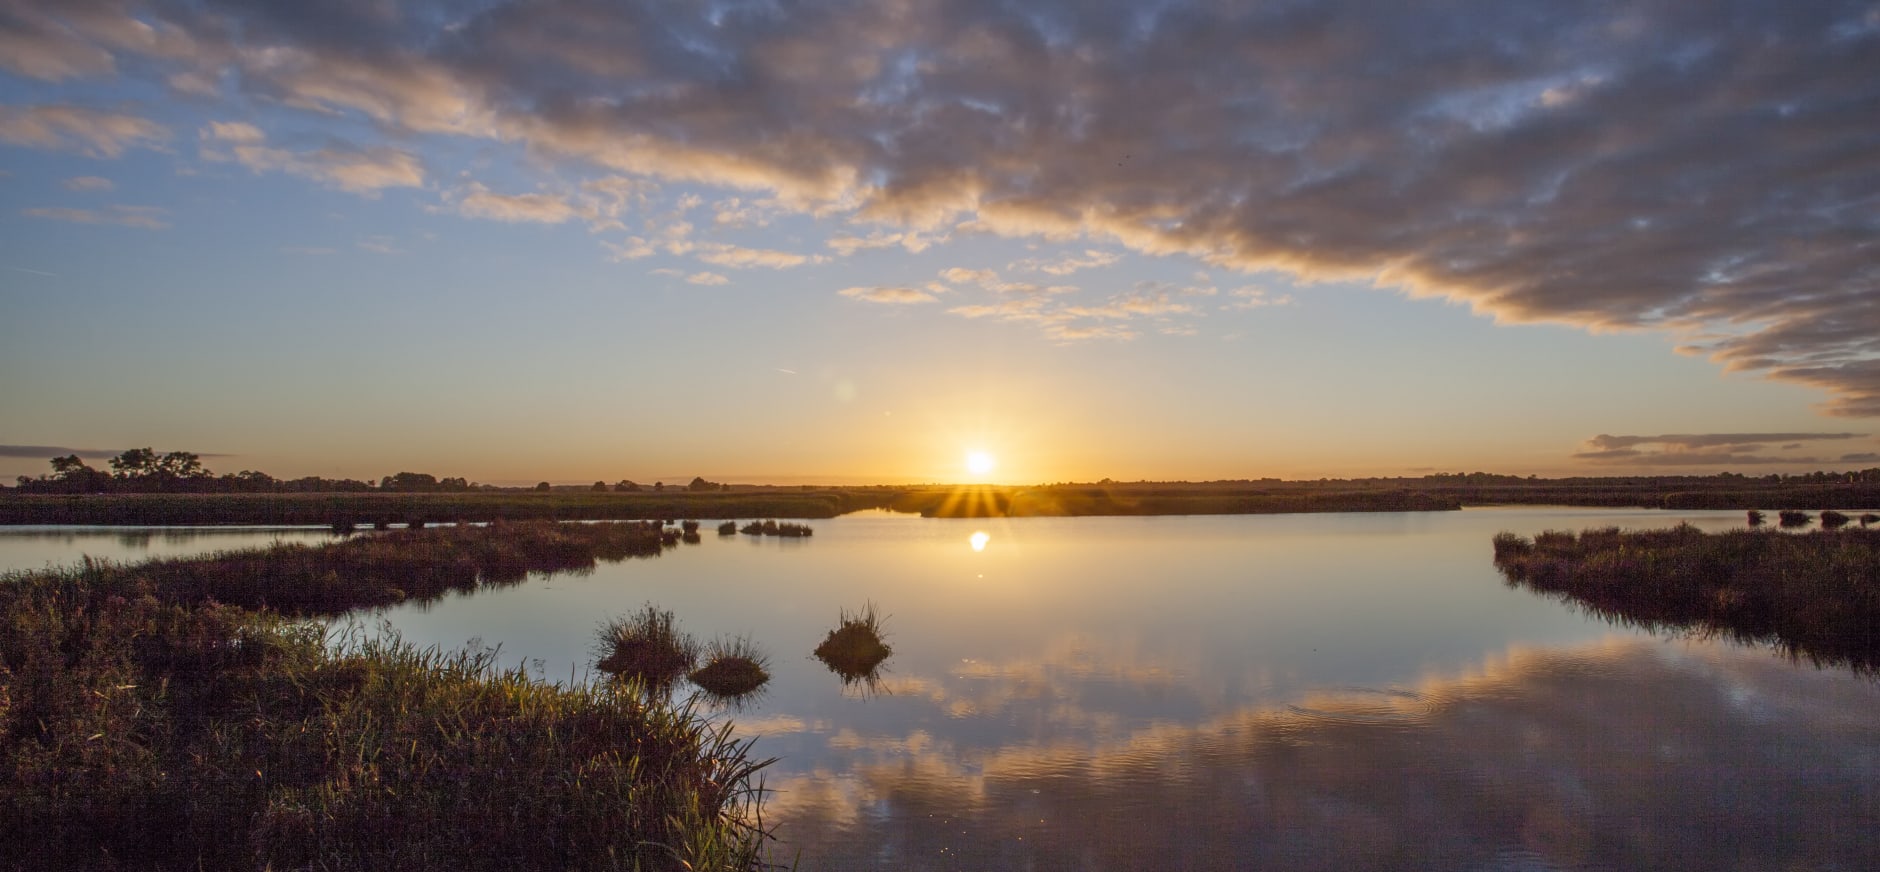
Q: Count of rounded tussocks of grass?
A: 3